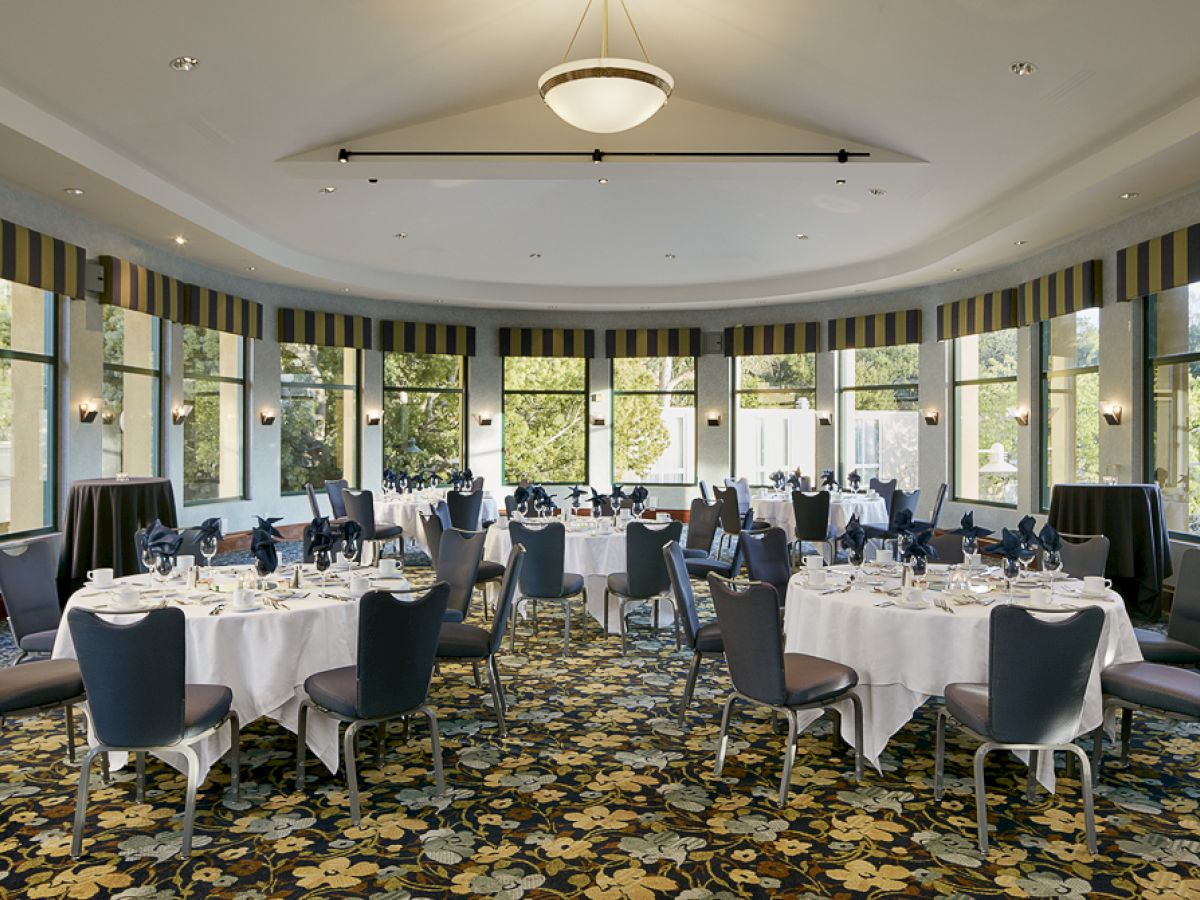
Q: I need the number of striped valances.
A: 12